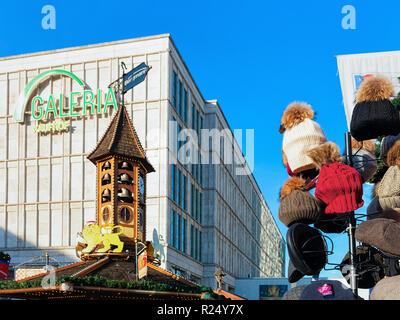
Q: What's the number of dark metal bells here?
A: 6